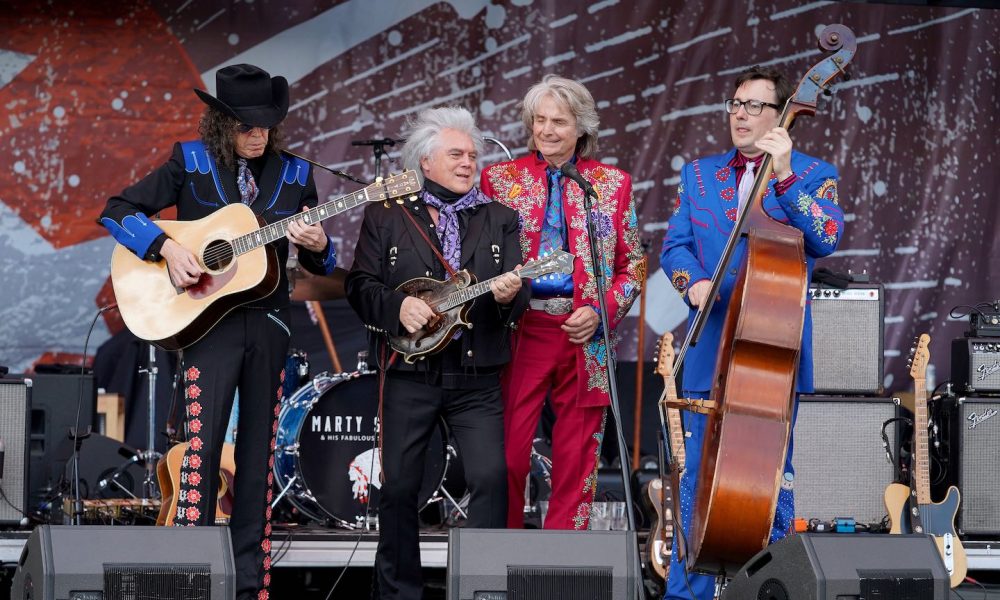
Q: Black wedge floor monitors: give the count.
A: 3